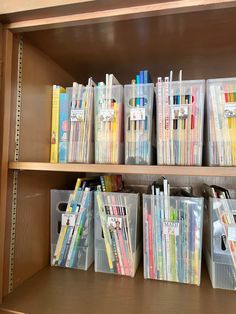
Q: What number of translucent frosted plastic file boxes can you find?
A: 9